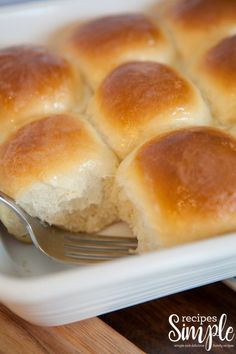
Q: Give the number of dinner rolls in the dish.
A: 7